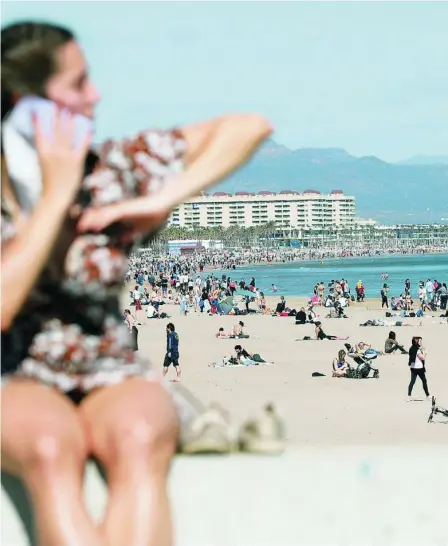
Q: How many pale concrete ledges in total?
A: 1